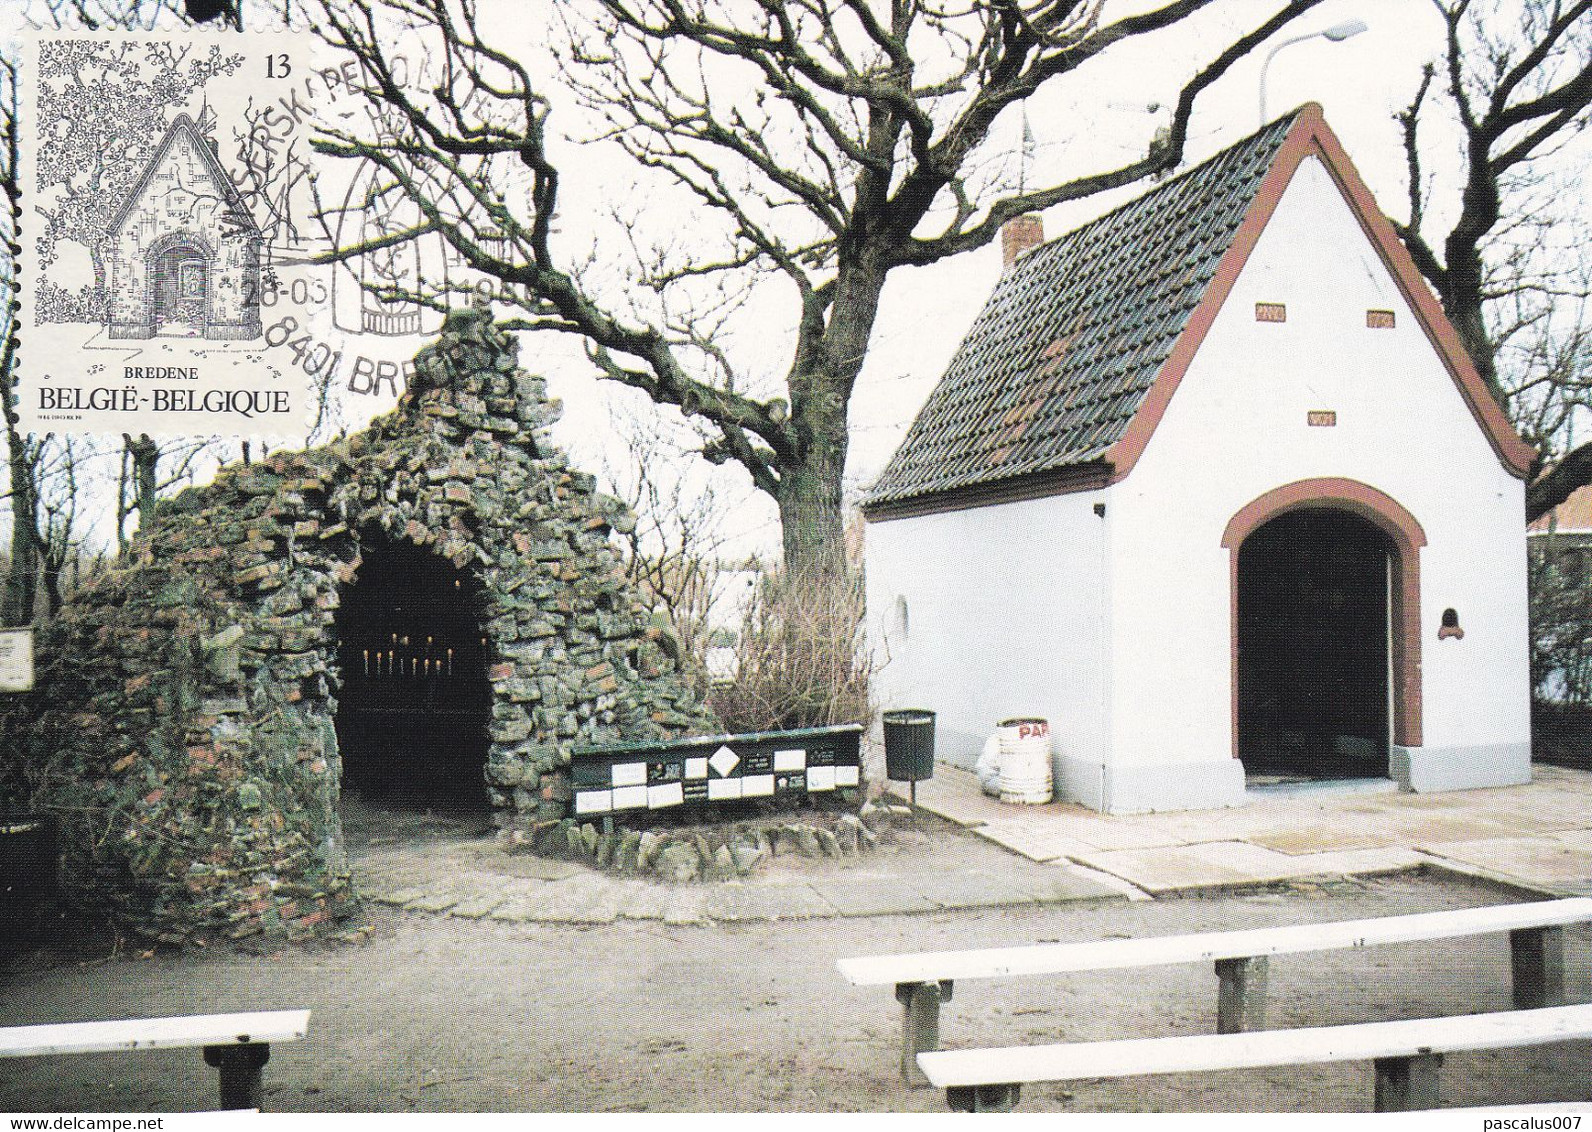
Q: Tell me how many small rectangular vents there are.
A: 3